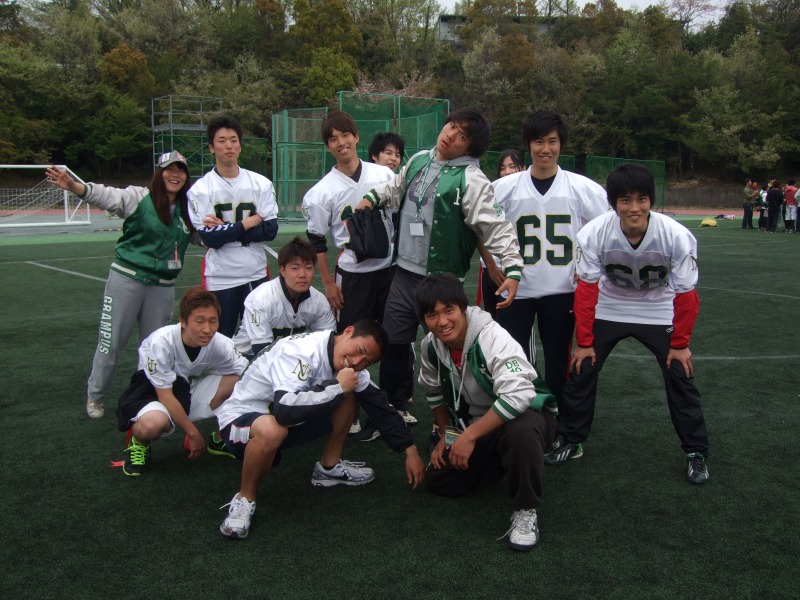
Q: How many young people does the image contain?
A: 12